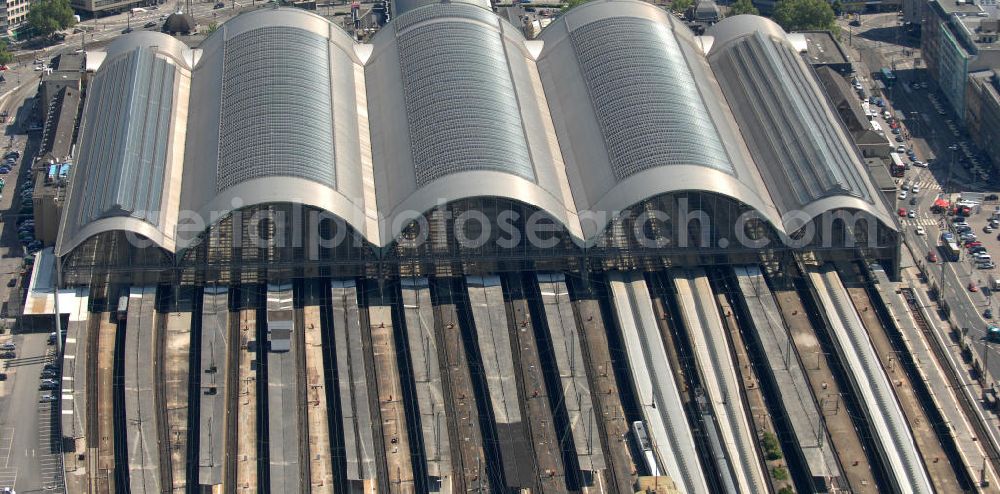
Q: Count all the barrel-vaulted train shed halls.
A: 5